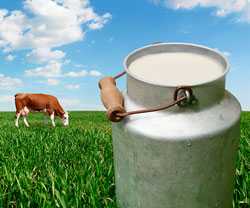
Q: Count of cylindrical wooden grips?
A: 1